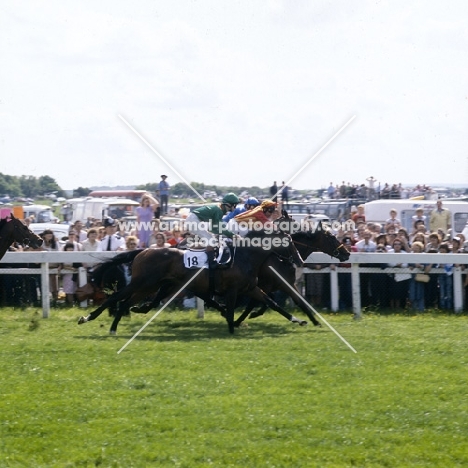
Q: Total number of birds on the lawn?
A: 0